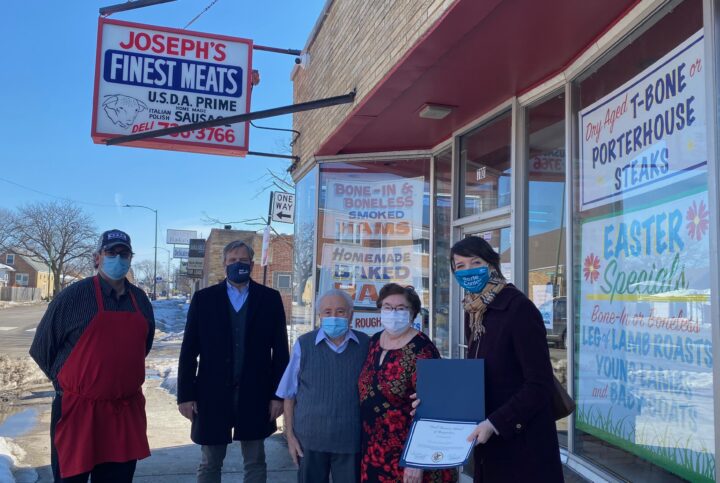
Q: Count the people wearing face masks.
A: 5